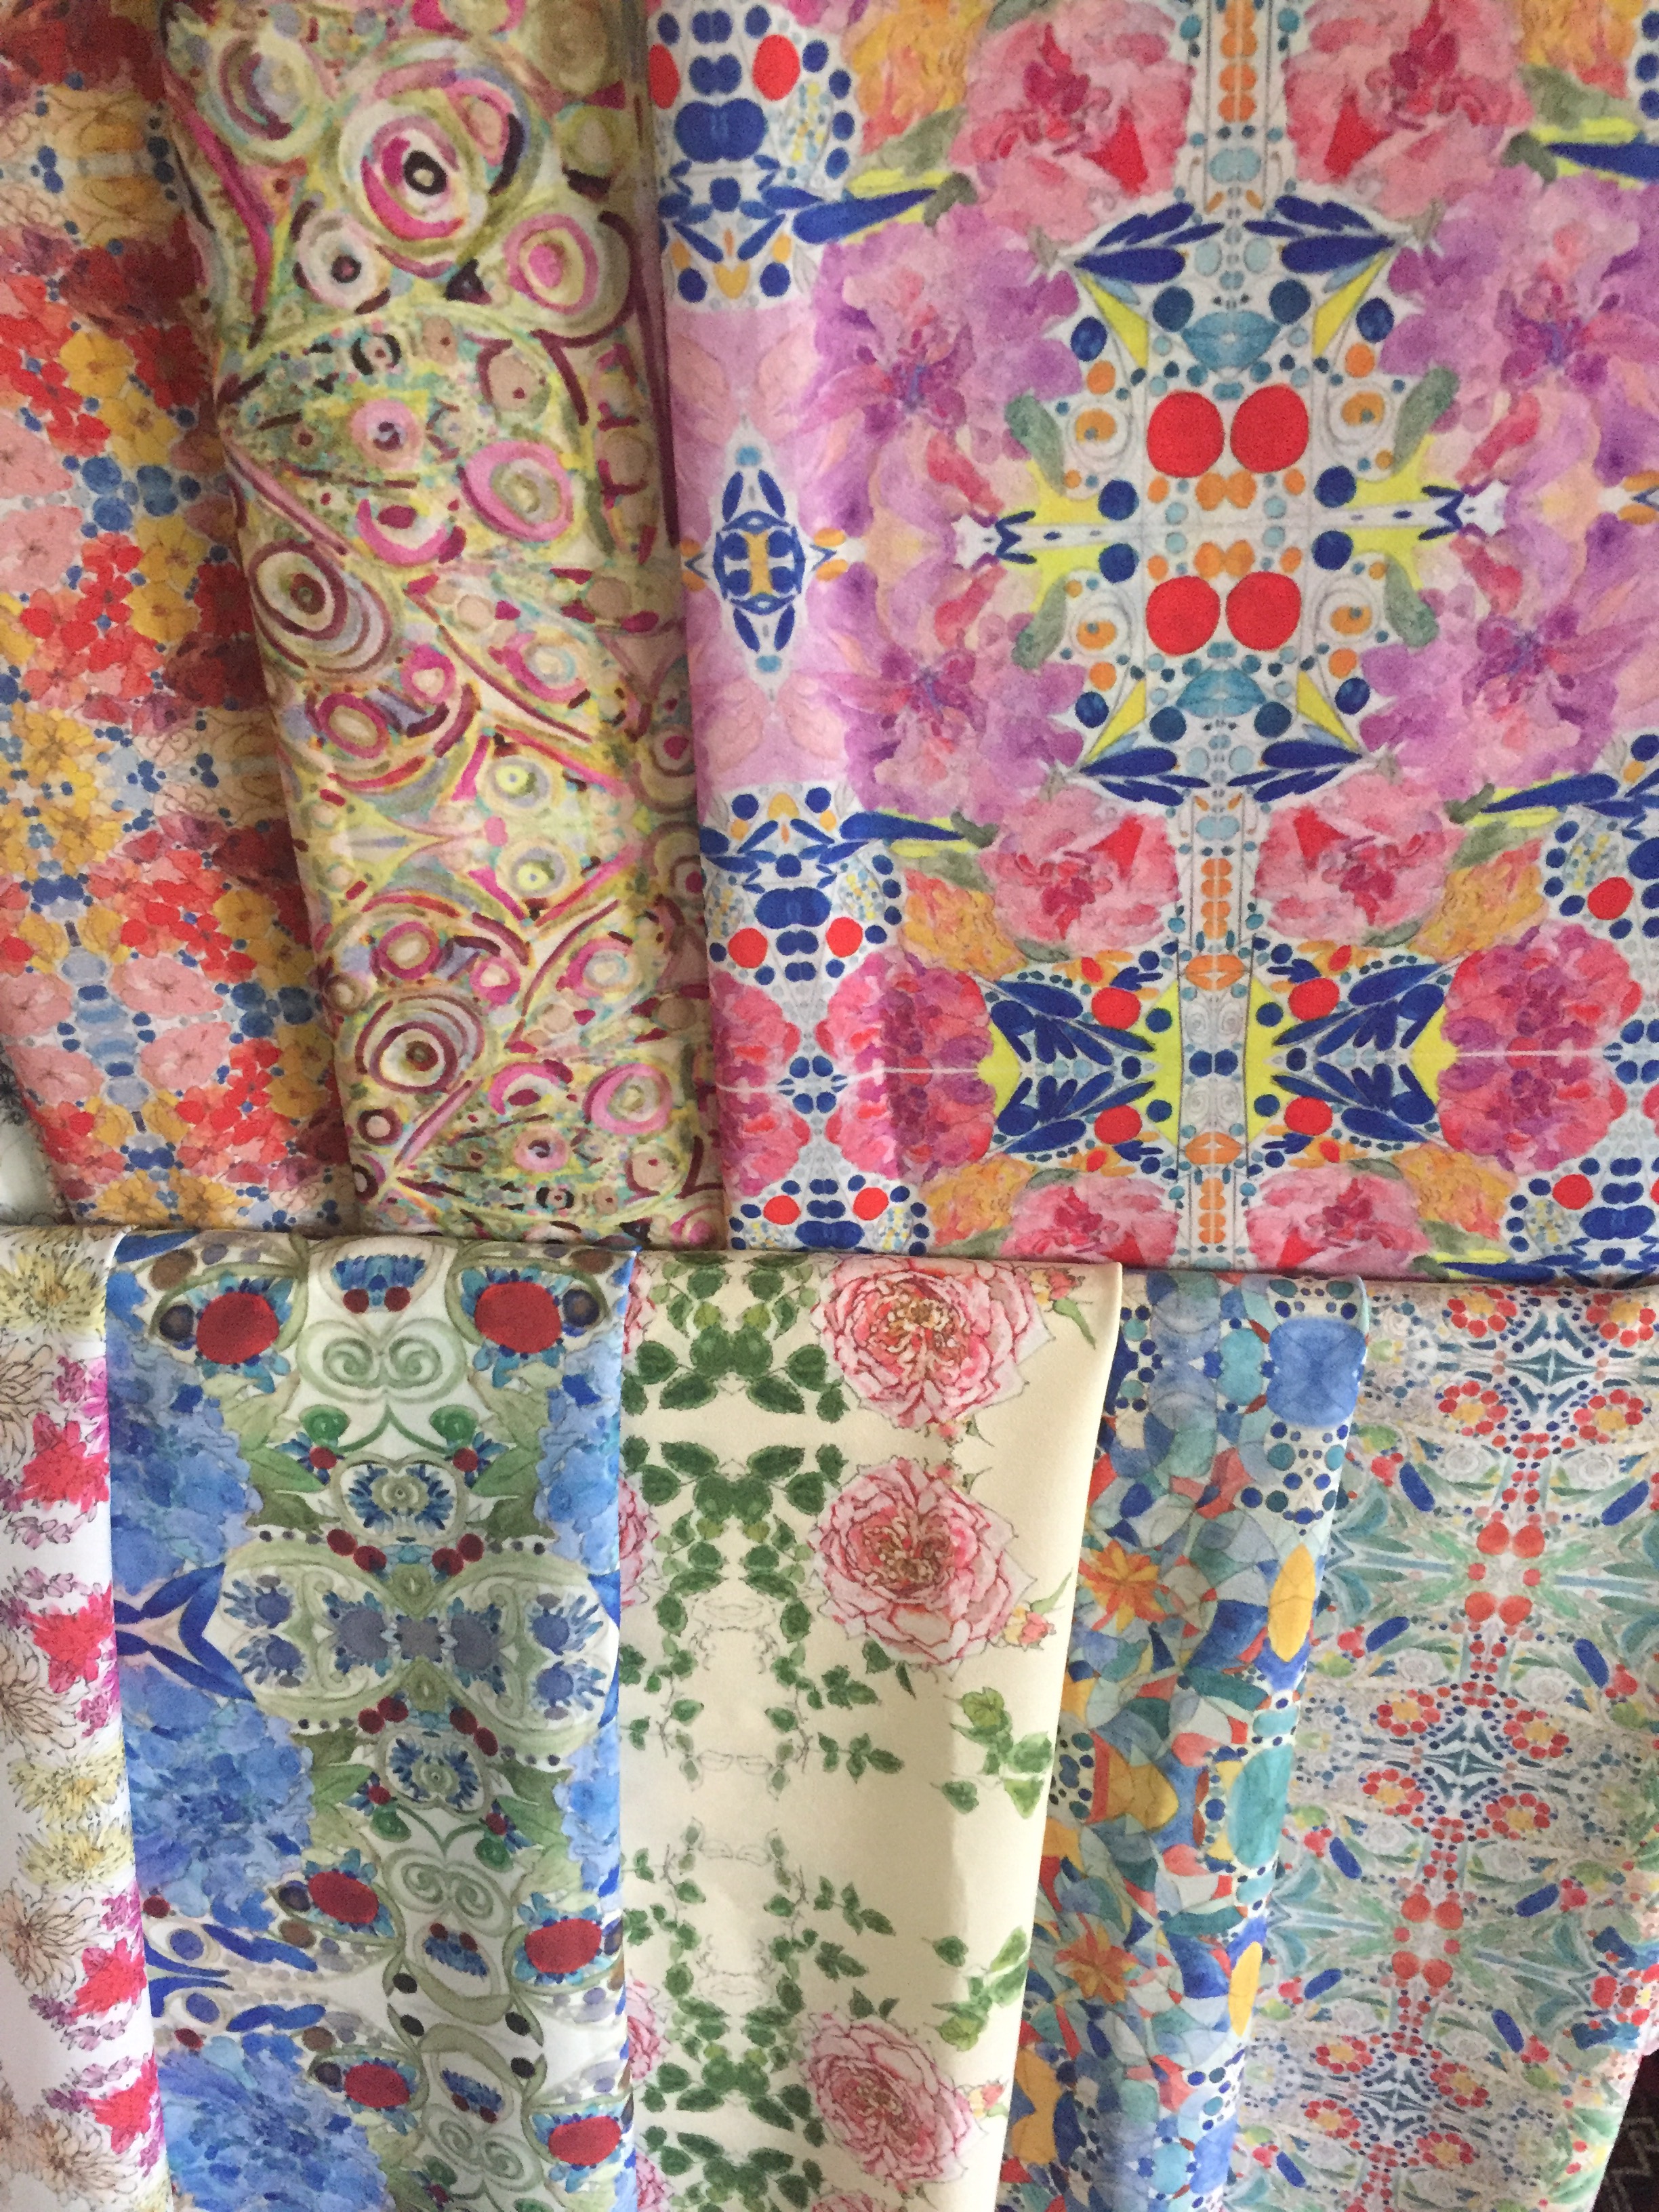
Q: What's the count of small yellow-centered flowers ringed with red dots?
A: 12